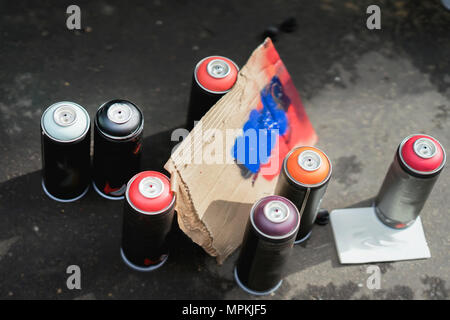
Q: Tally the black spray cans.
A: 6